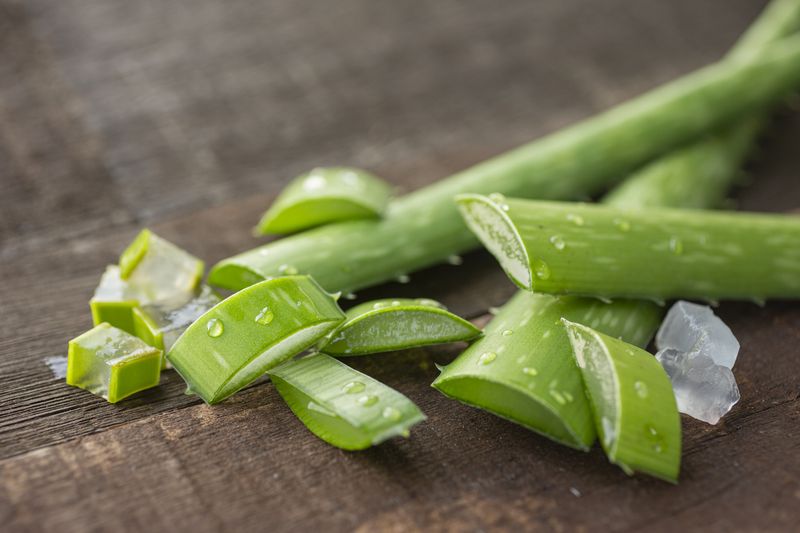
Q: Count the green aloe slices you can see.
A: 5